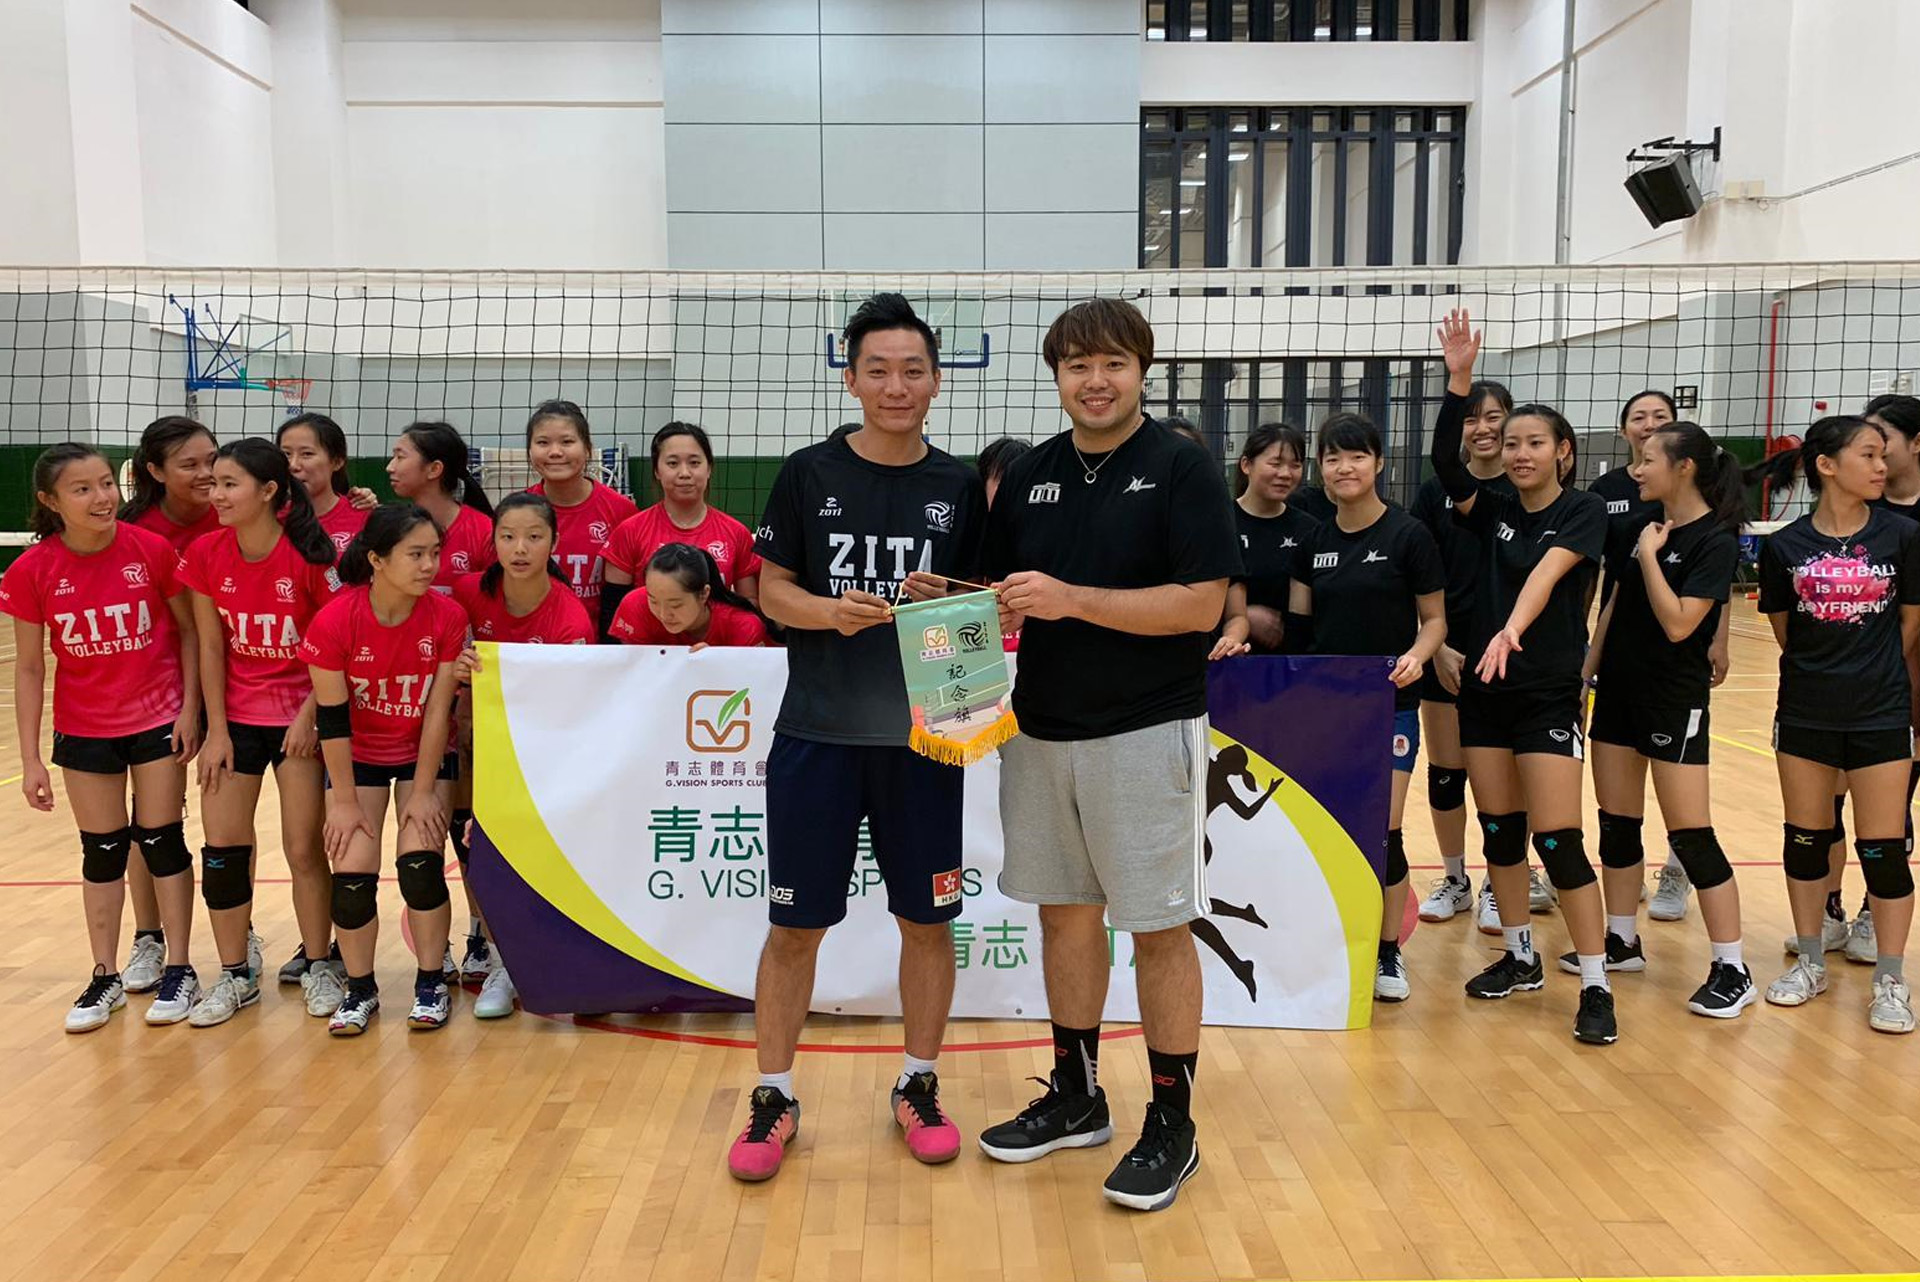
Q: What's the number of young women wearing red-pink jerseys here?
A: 10